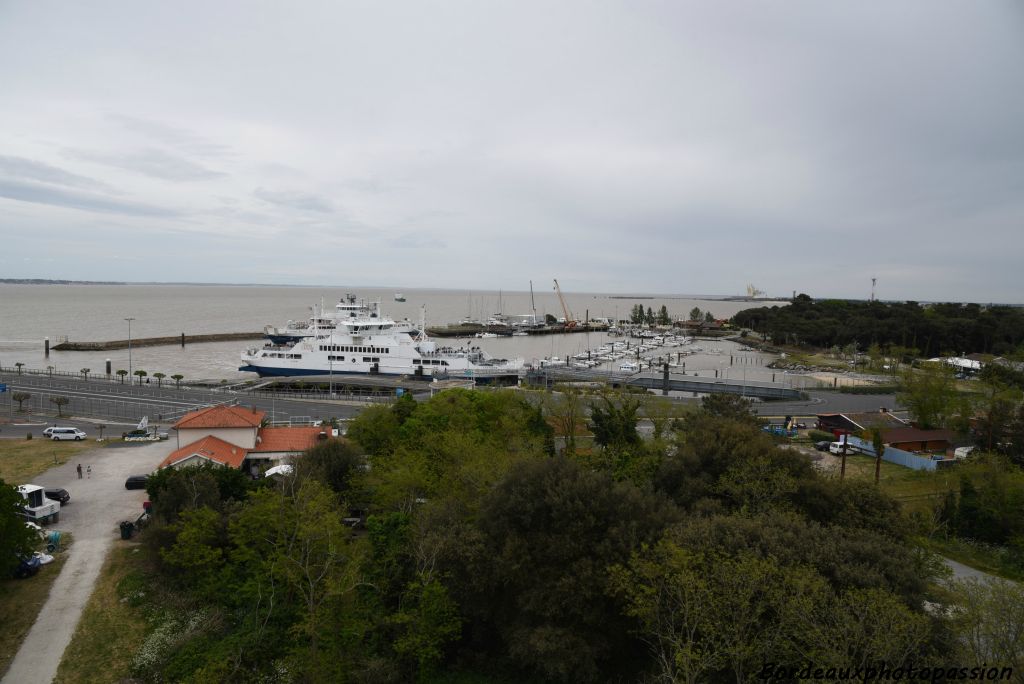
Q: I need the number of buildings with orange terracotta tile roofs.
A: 1